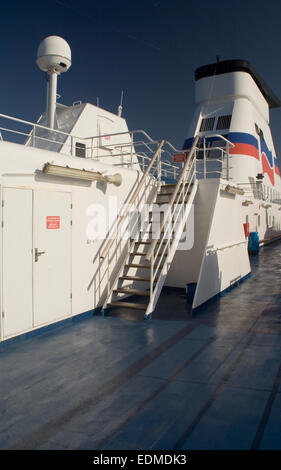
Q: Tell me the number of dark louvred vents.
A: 2